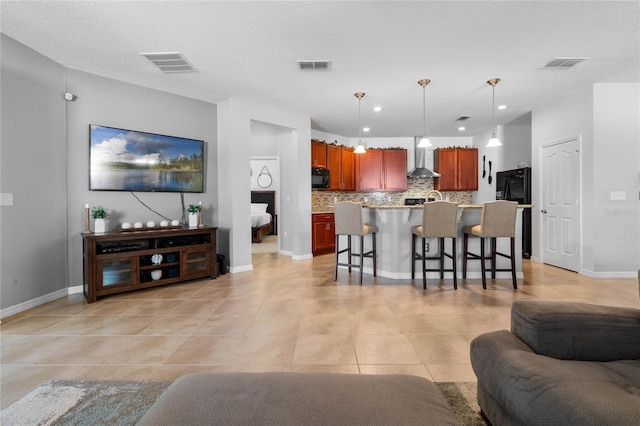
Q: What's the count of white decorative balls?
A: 5